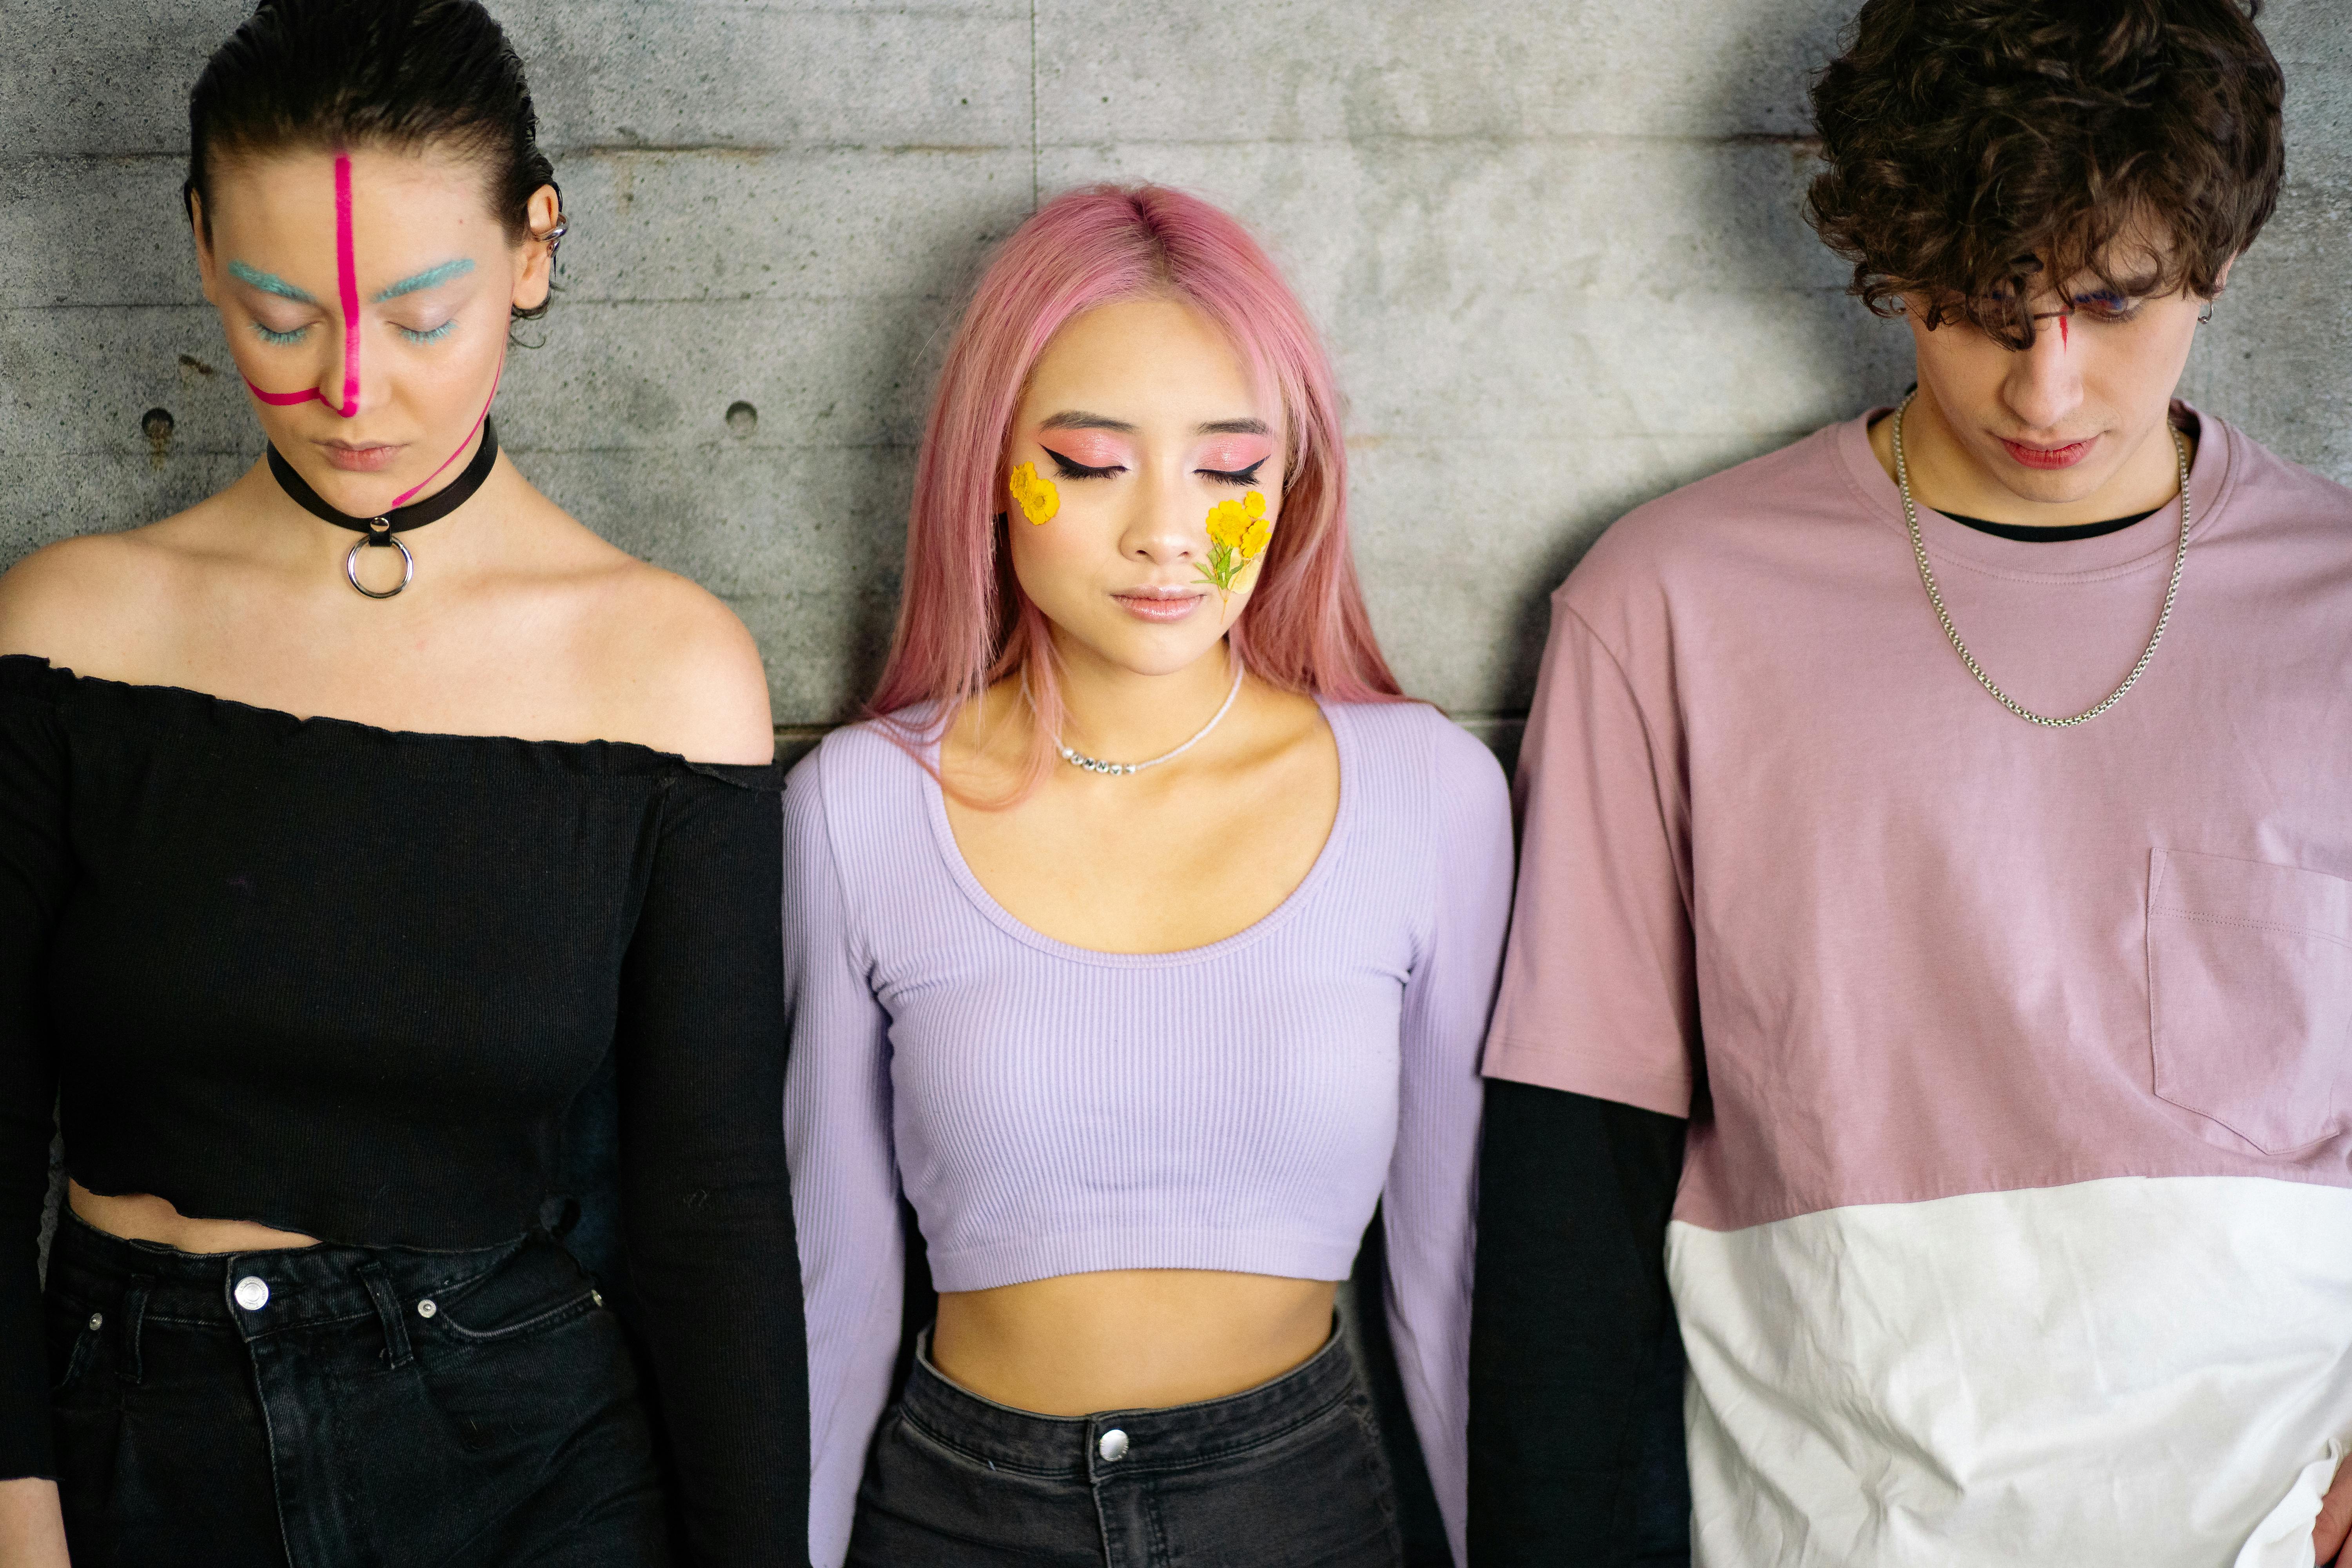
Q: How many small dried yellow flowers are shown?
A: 5